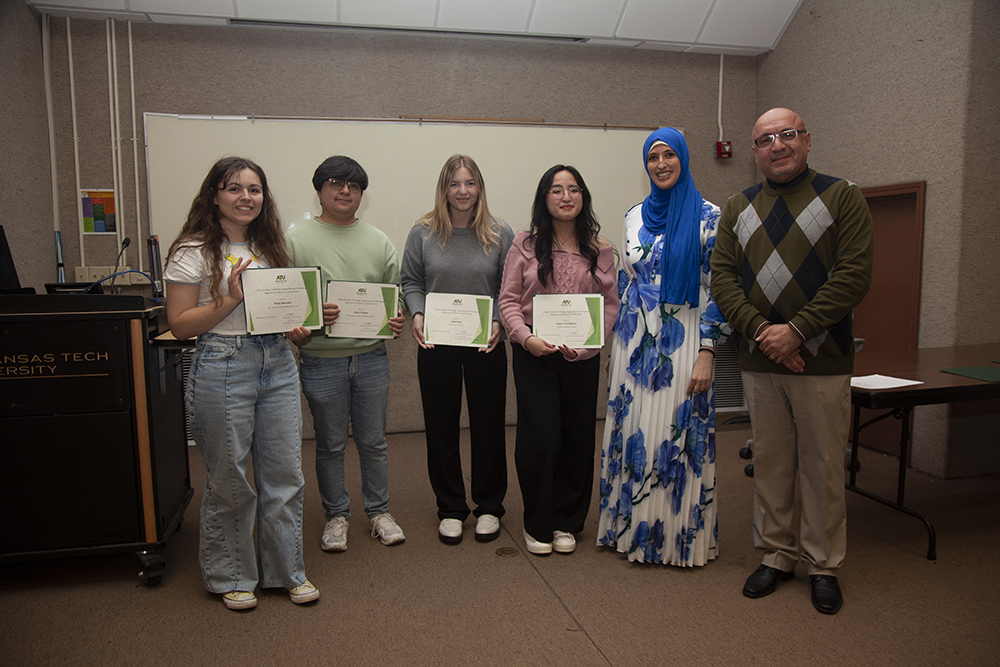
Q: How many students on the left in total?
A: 4